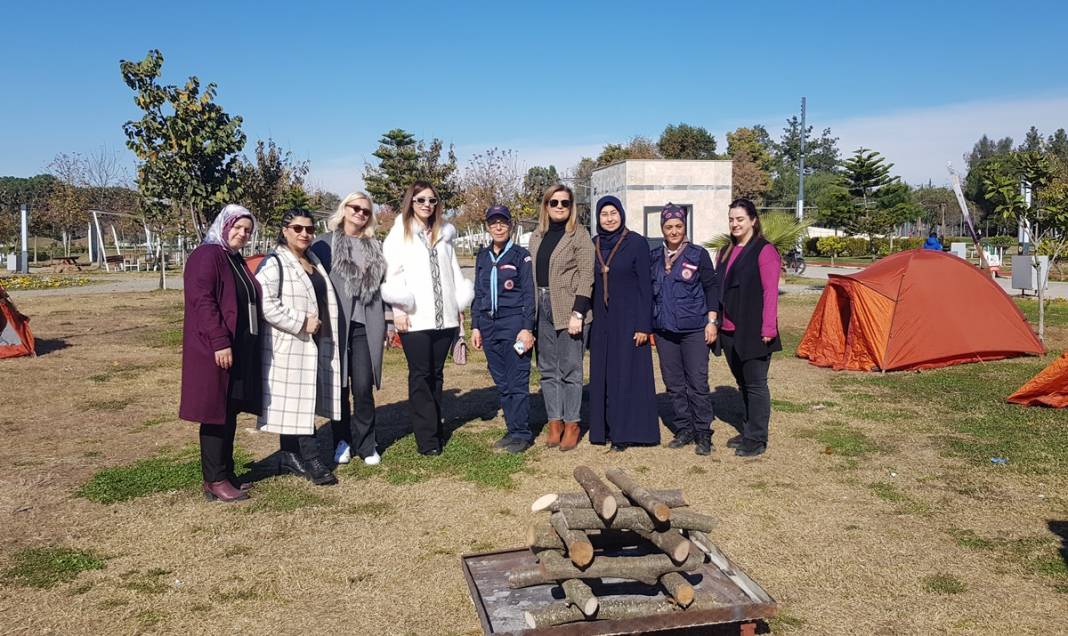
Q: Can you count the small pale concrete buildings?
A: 1